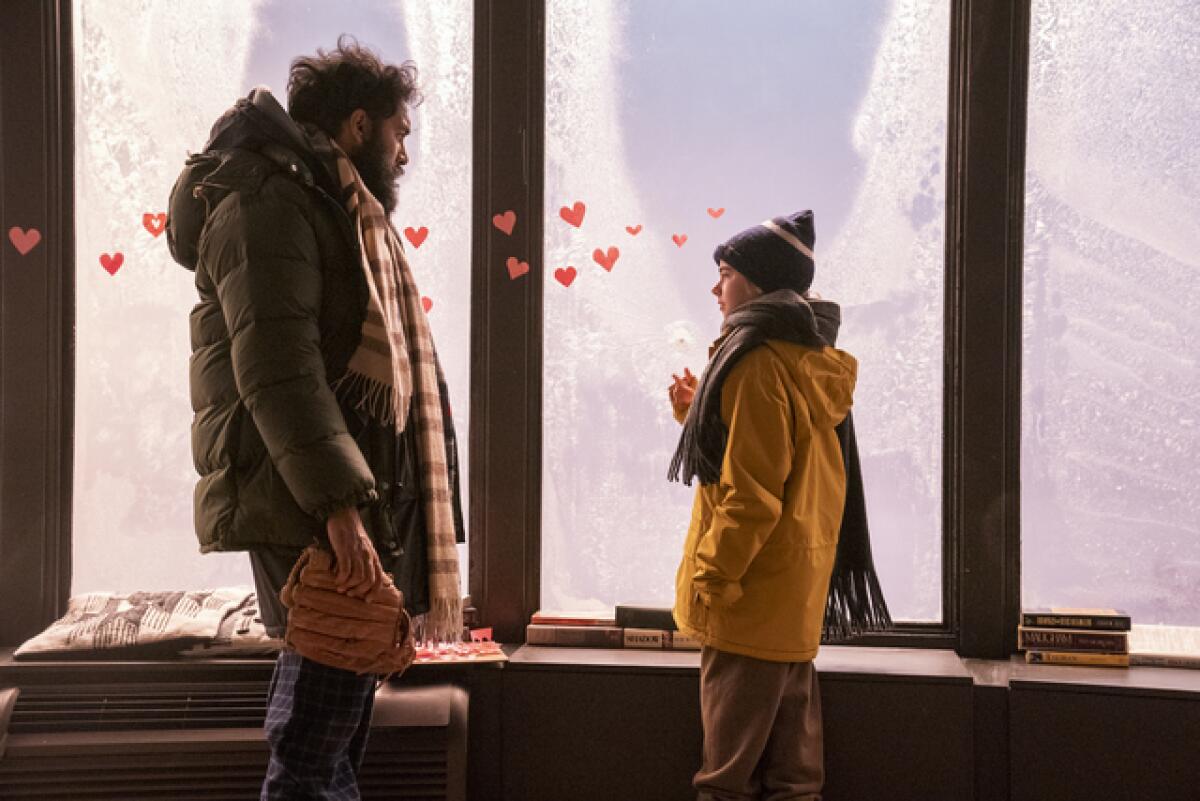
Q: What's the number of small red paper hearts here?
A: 13